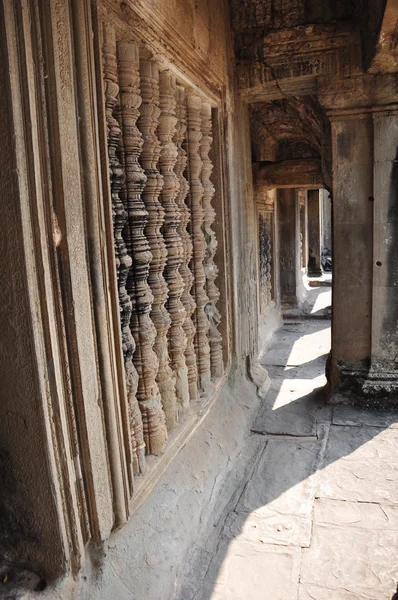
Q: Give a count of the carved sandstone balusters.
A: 7